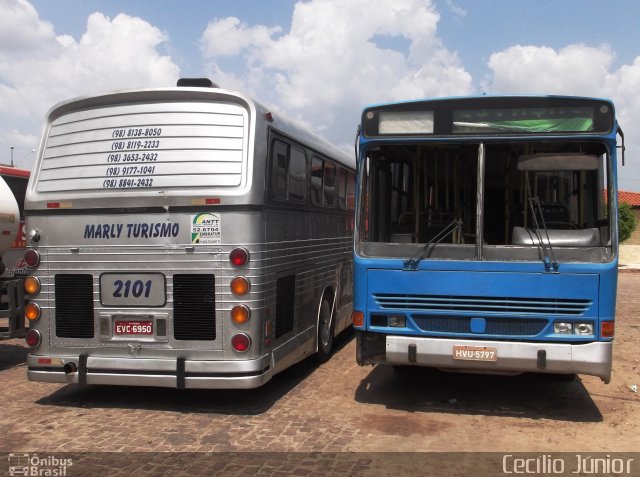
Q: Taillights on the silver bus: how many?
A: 8